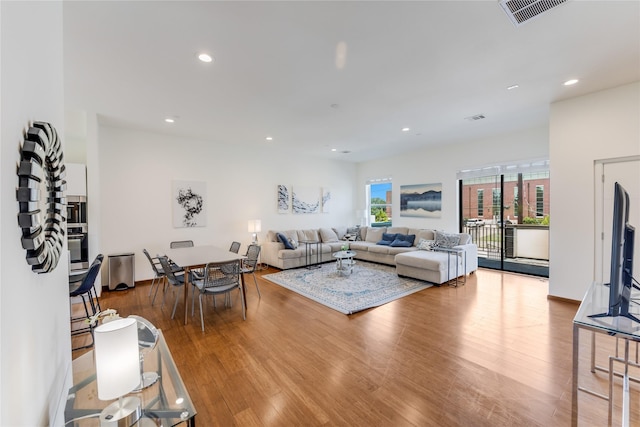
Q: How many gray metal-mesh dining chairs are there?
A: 6